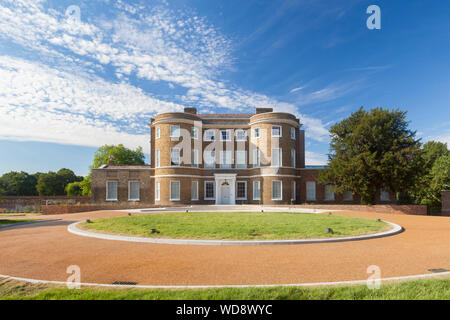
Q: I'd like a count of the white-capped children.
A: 0